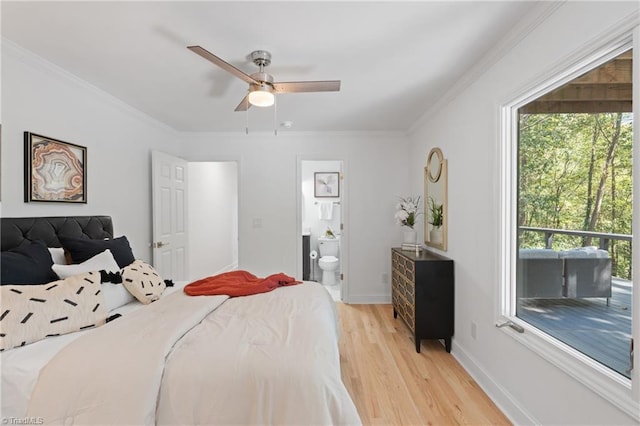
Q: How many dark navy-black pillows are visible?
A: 2